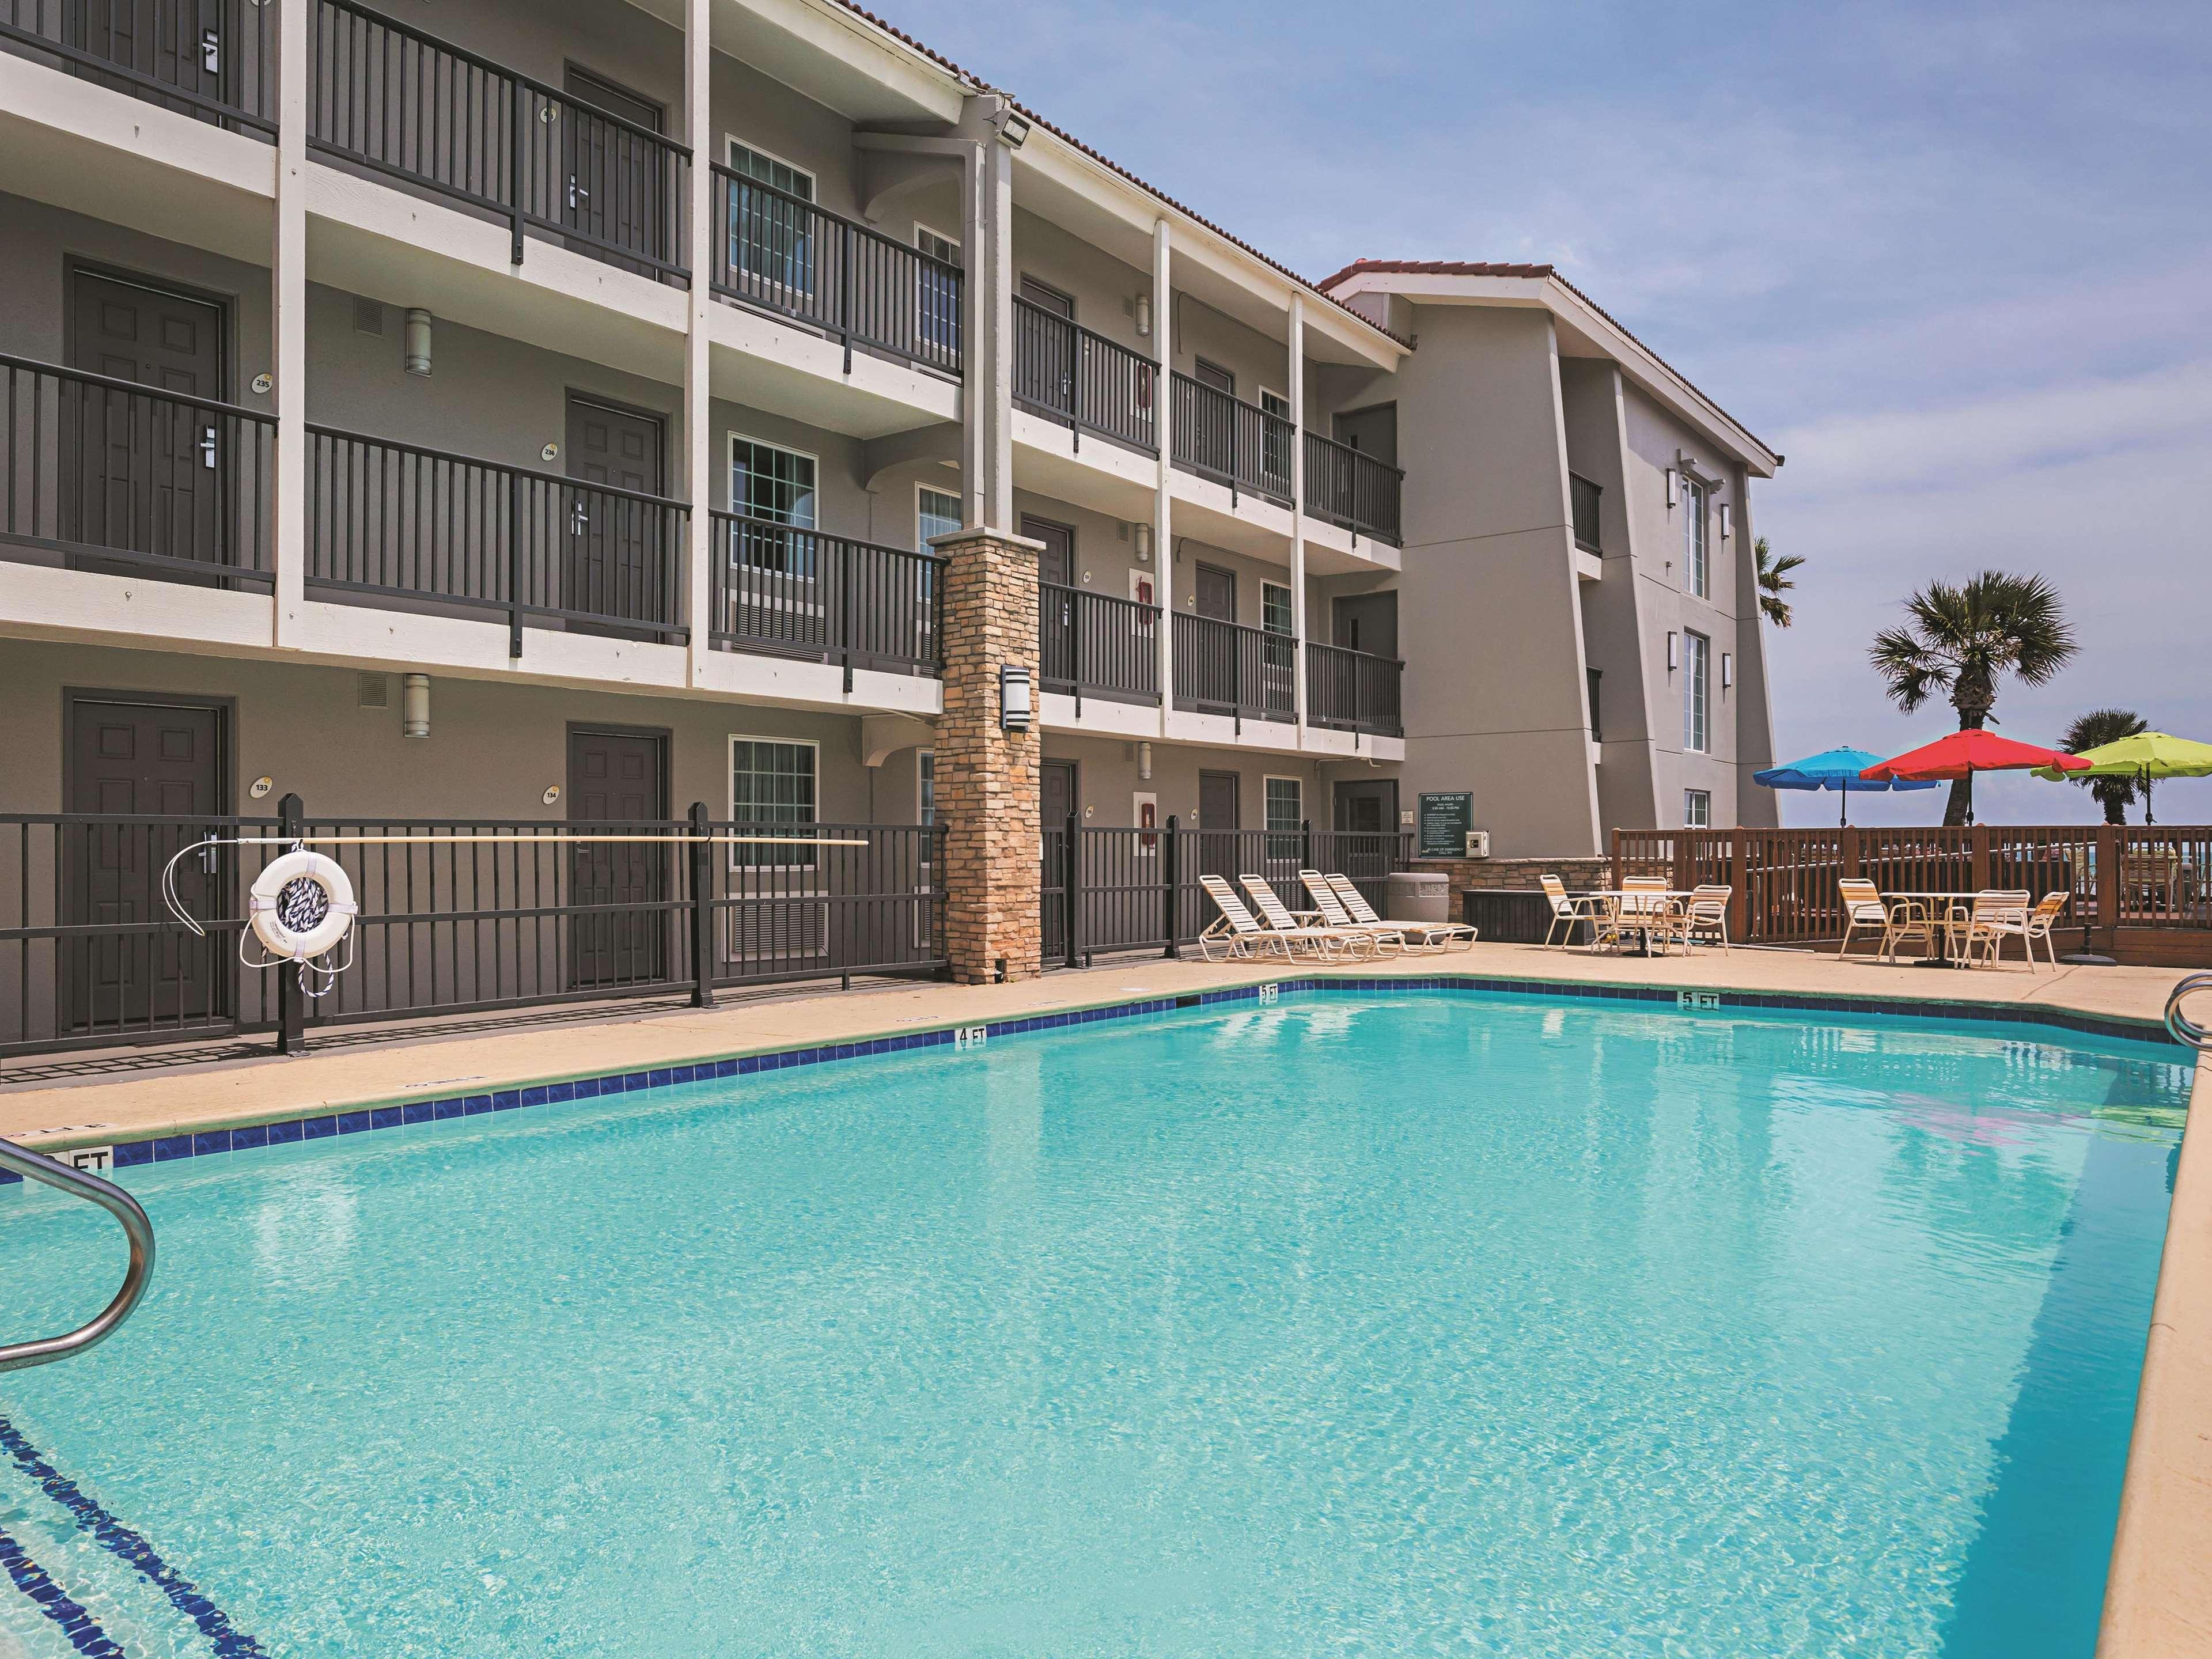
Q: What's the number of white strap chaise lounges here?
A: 4